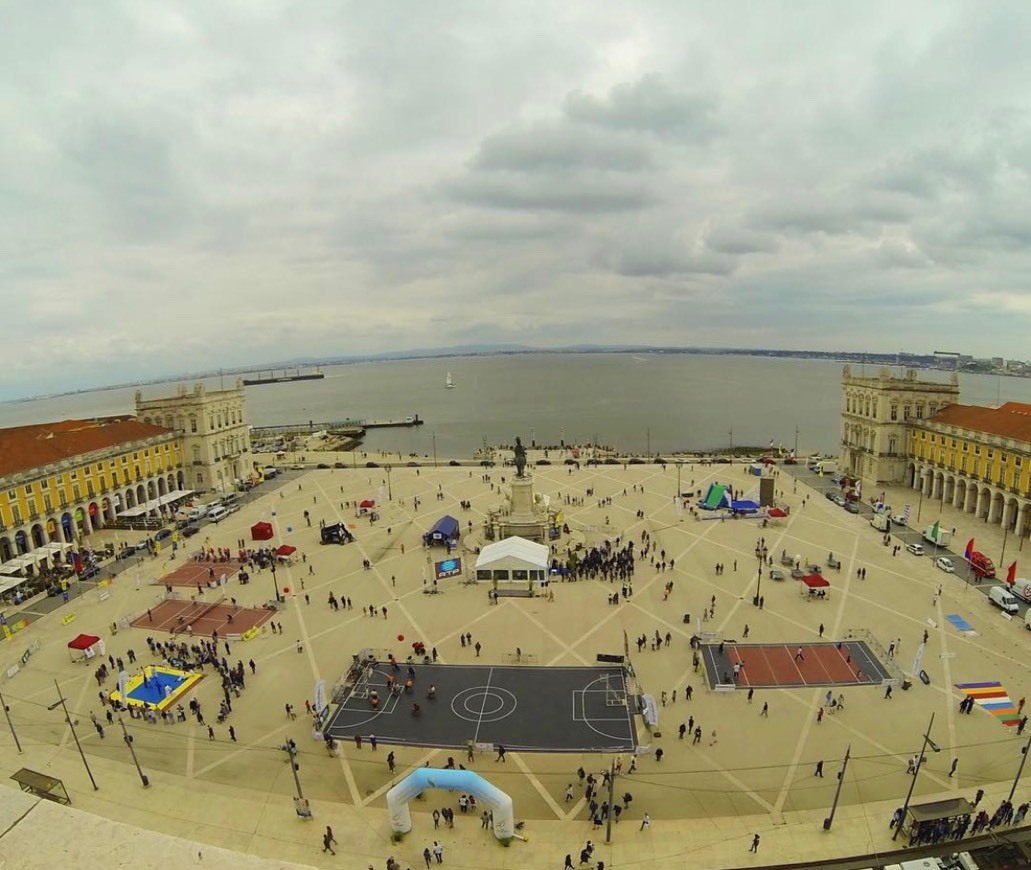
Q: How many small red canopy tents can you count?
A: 6